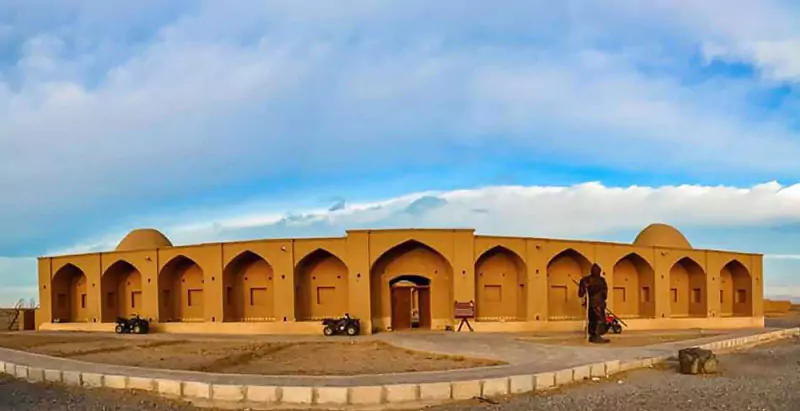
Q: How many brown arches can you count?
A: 11